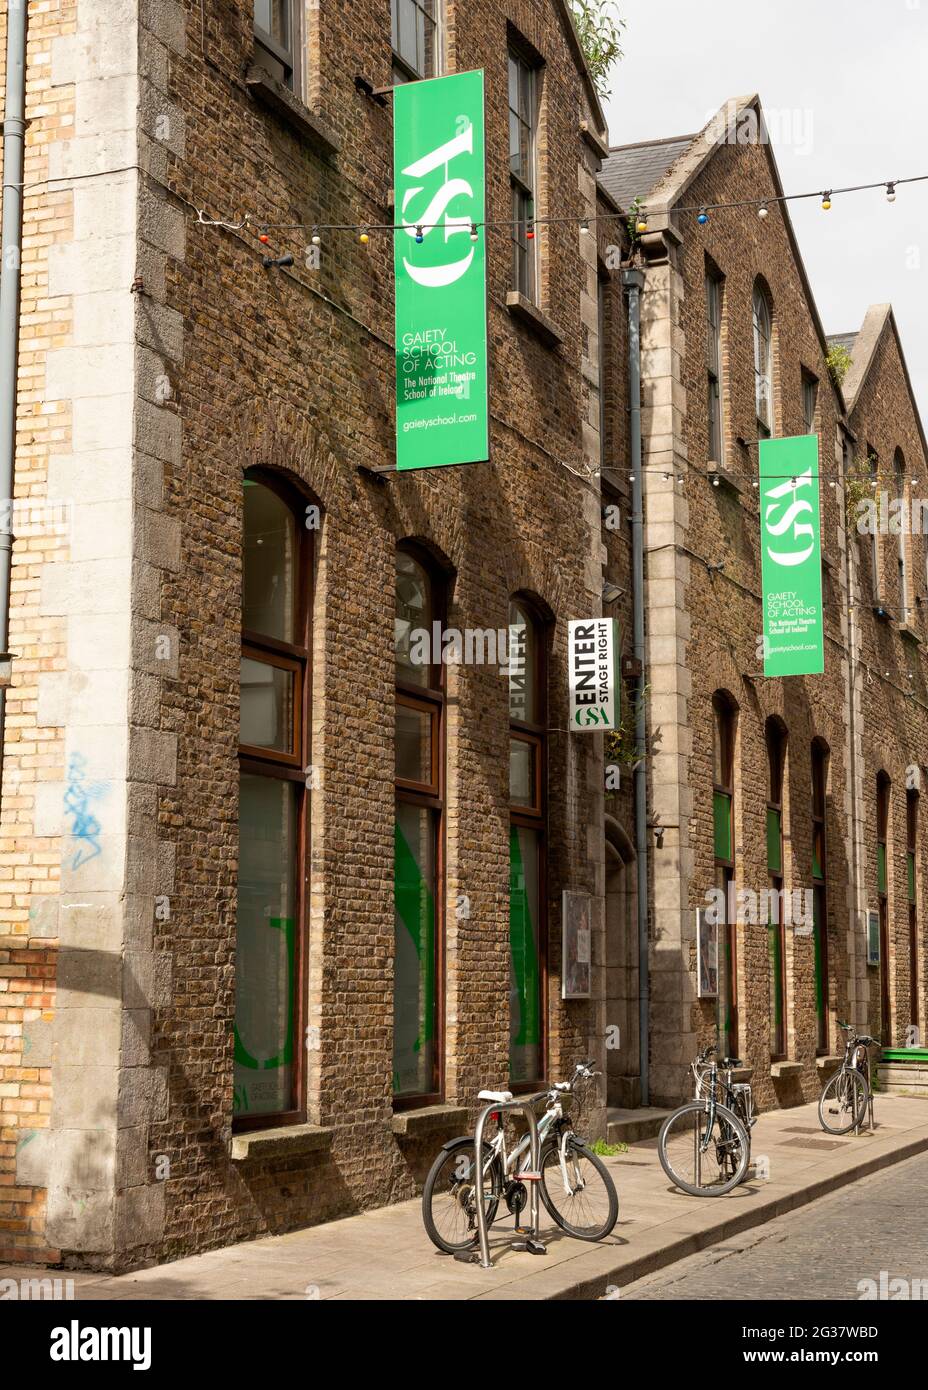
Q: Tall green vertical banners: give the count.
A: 2